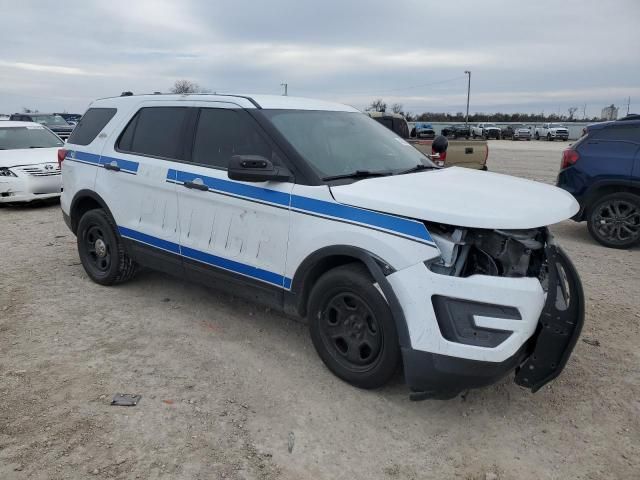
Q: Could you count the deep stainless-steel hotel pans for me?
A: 0